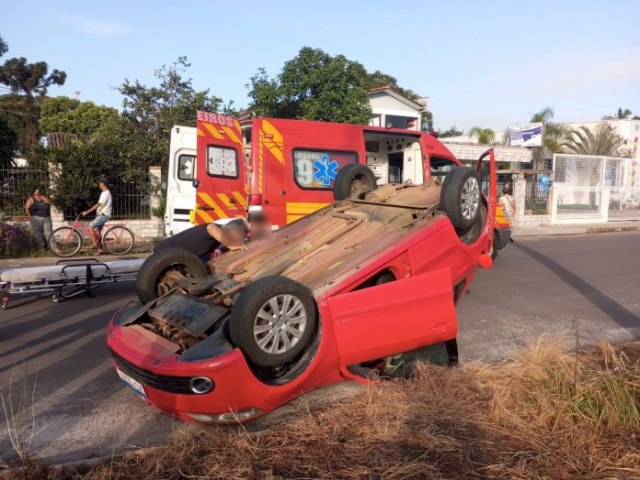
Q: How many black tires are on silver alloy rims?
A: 2